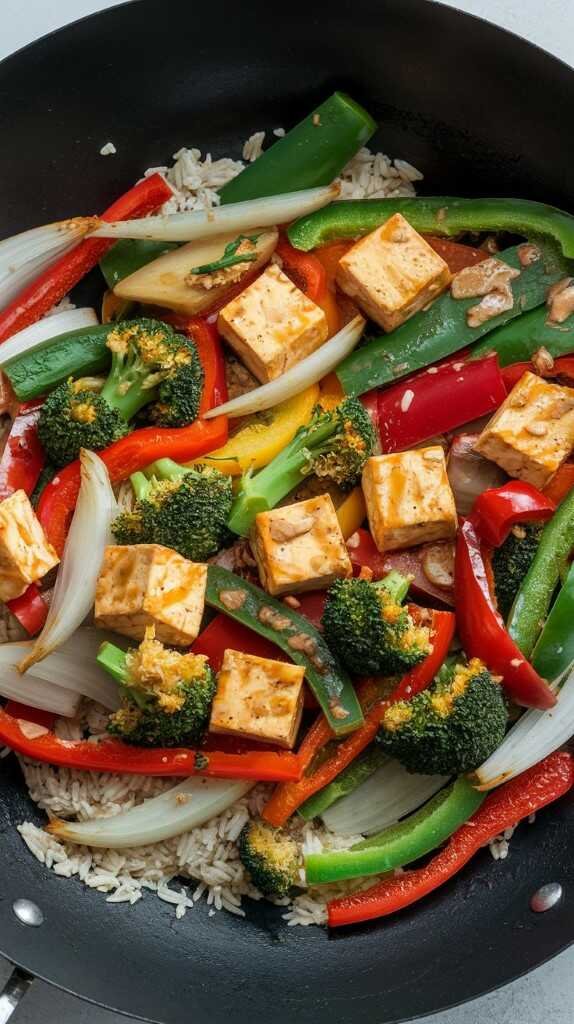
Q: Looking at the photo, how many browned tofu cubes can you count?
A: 8